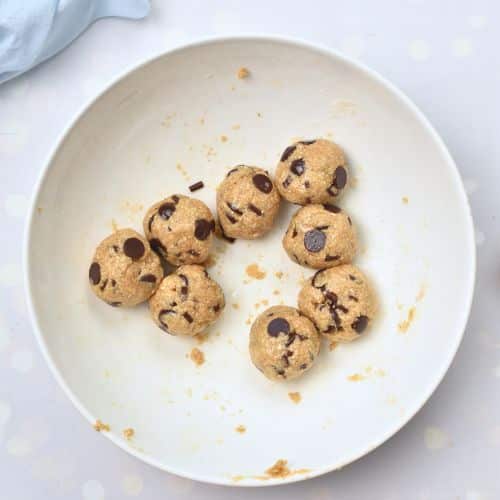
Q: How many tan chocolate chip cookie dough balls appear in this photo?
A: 8